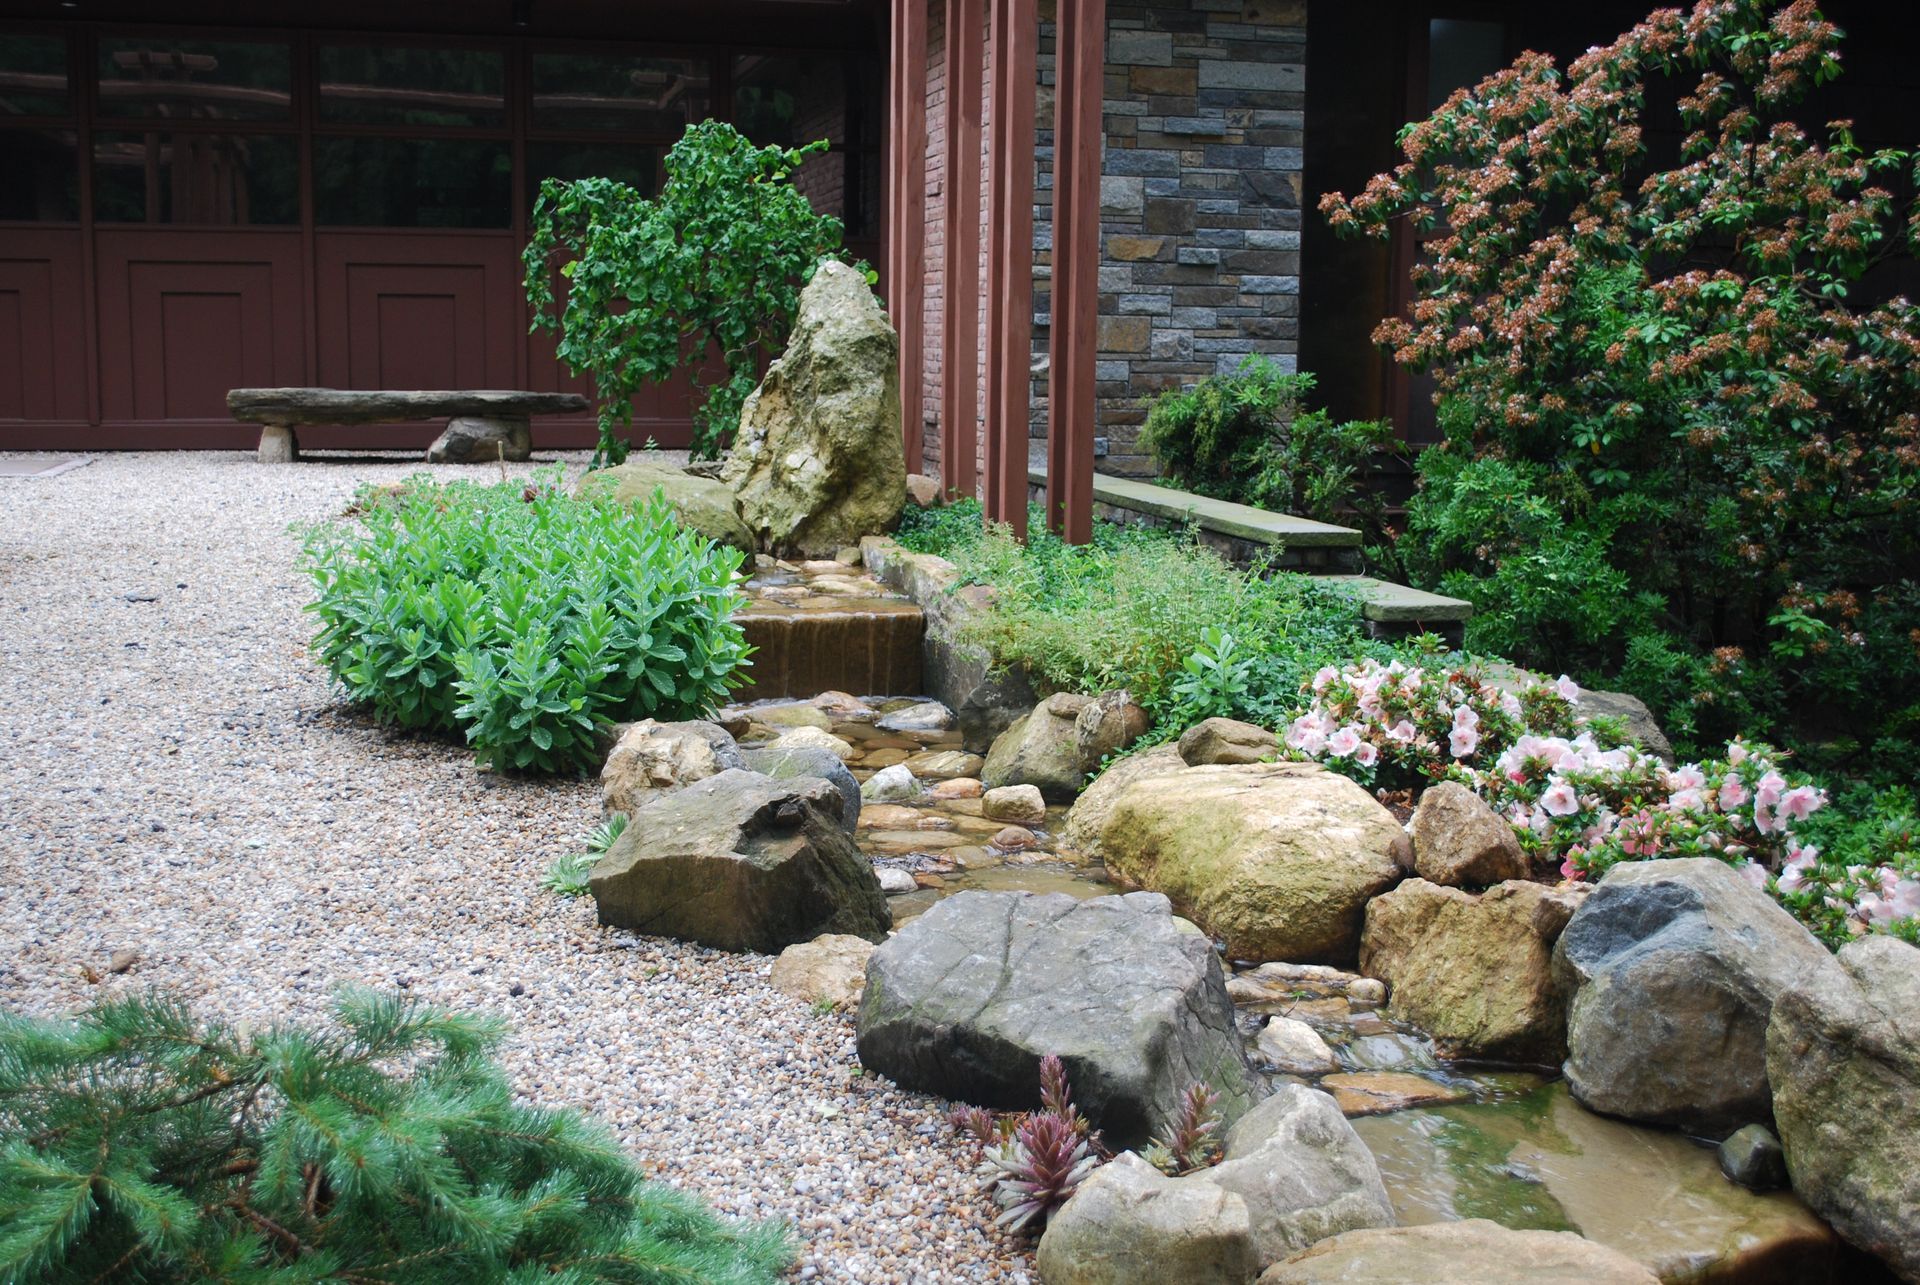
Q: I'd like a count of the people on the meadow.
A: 0